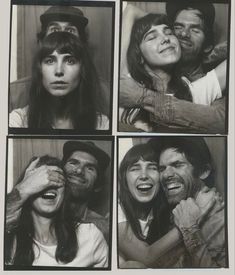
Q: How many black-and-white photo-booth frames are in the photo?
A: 4